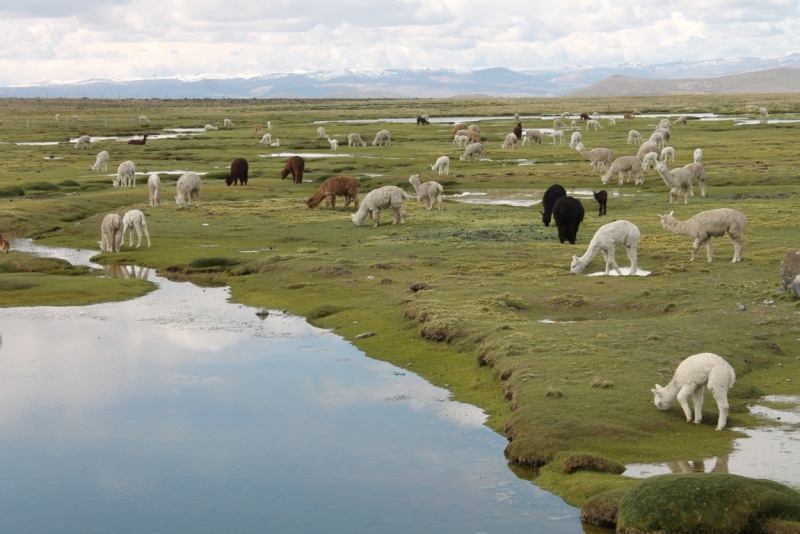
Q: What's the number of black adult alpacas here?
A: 2